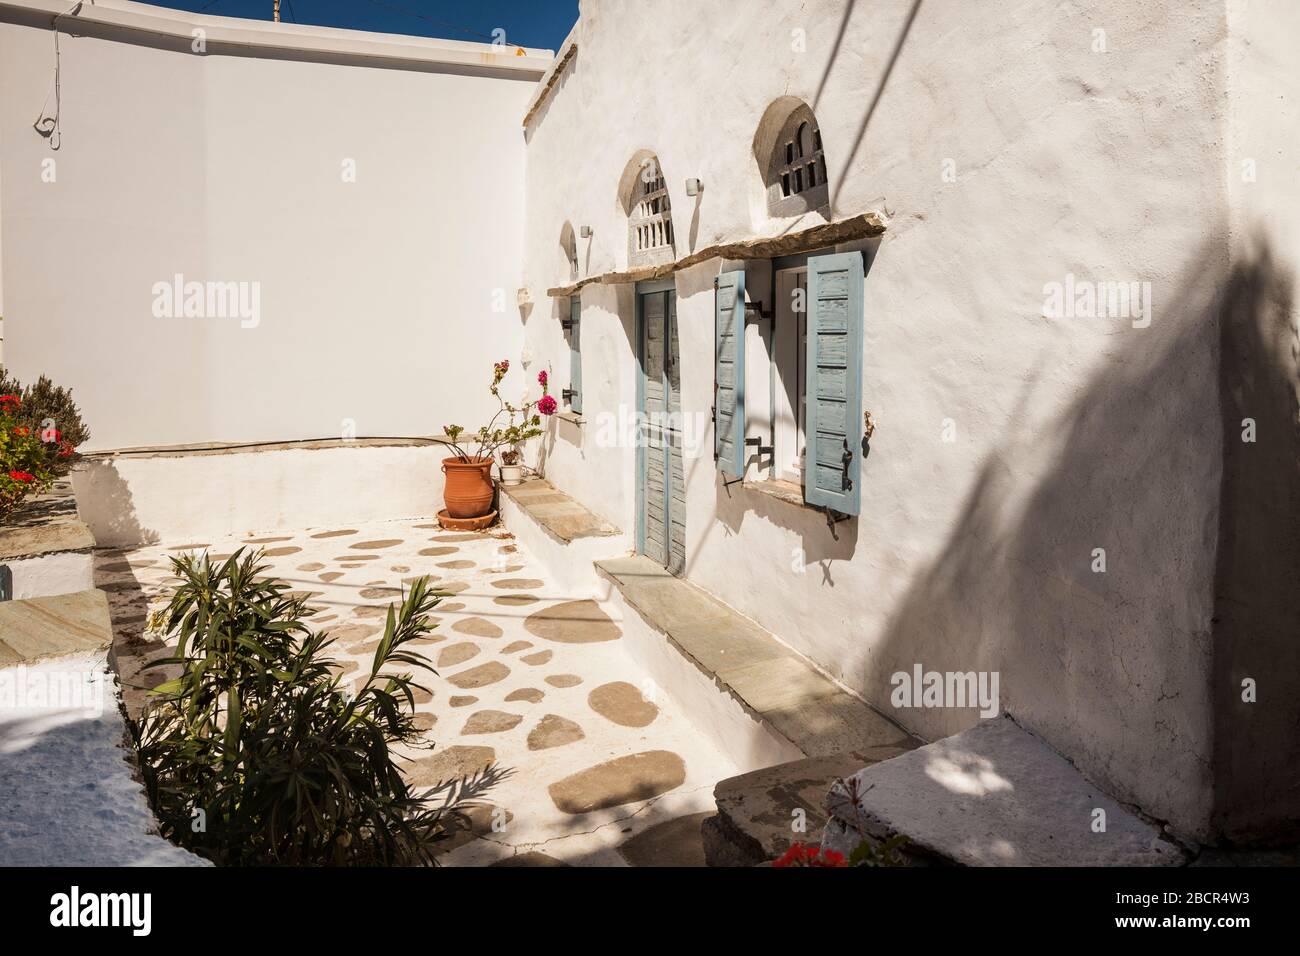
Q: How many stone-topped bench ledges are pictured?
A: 2